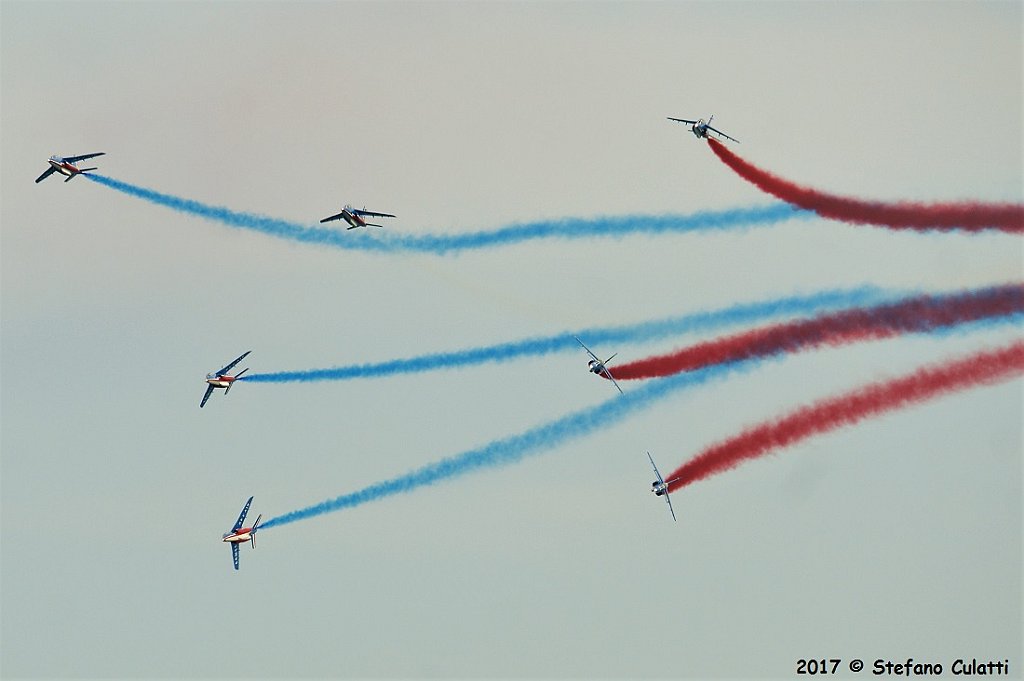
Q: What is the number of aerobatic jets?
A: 7